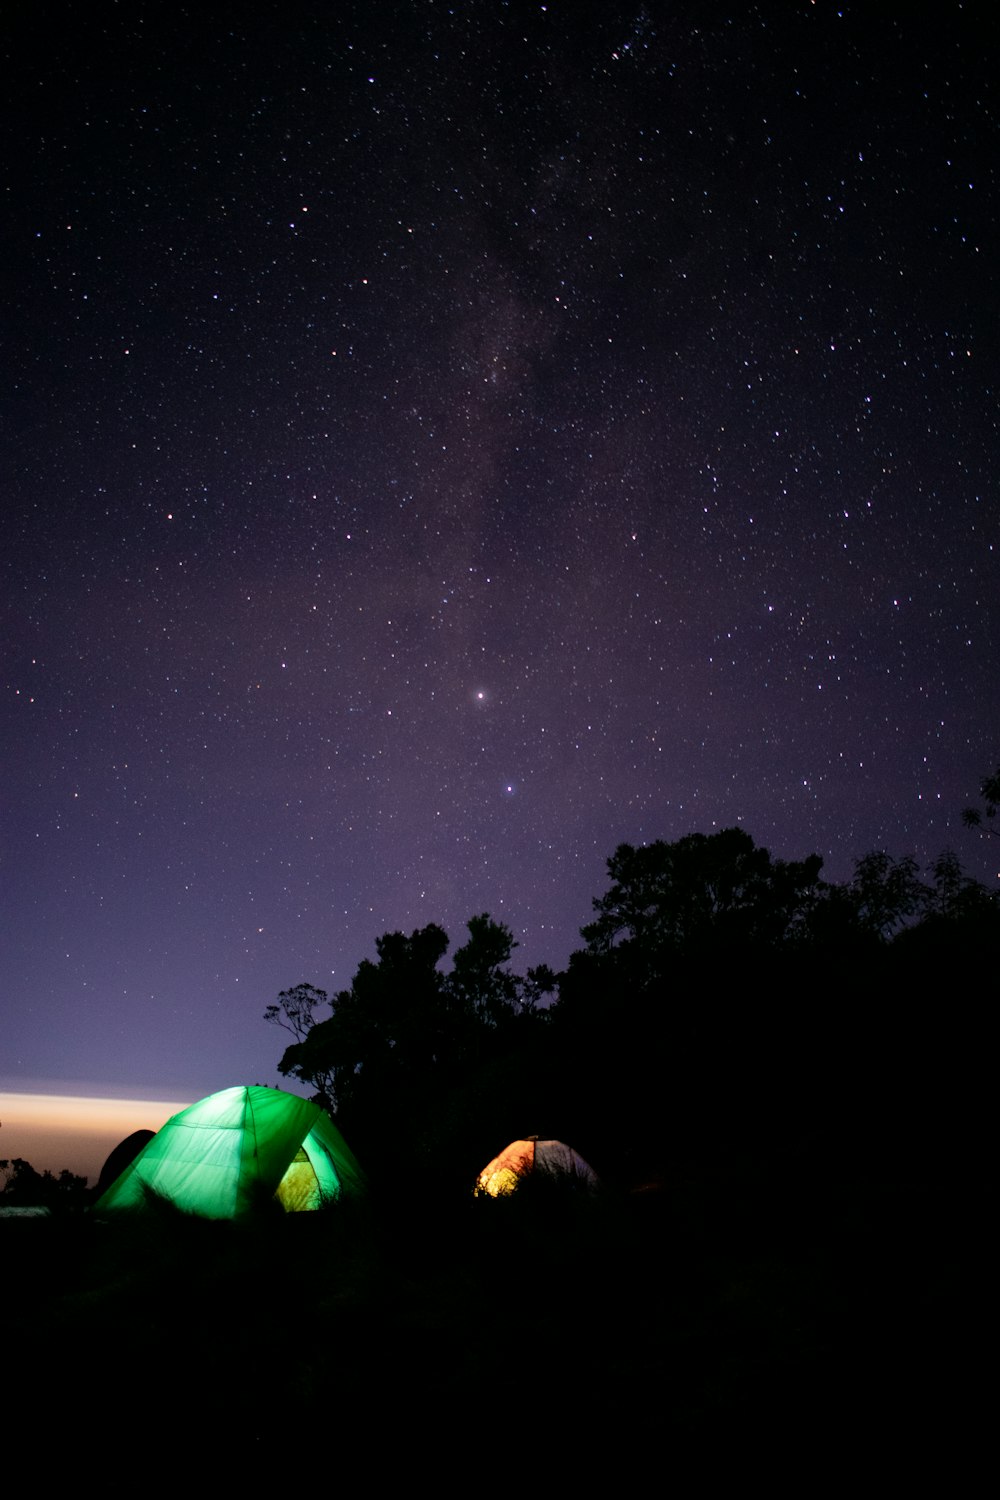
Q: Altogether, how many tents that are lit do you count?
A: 2